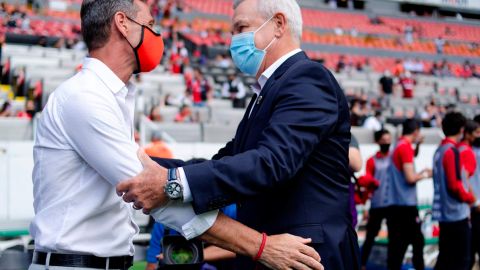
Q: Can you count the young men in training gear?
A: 4